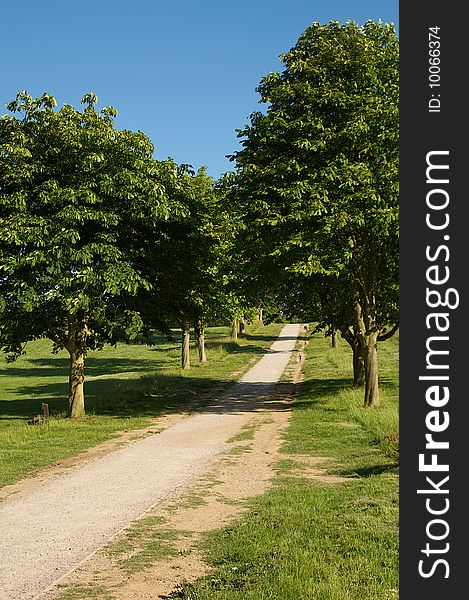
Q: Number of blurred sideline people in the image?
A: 0